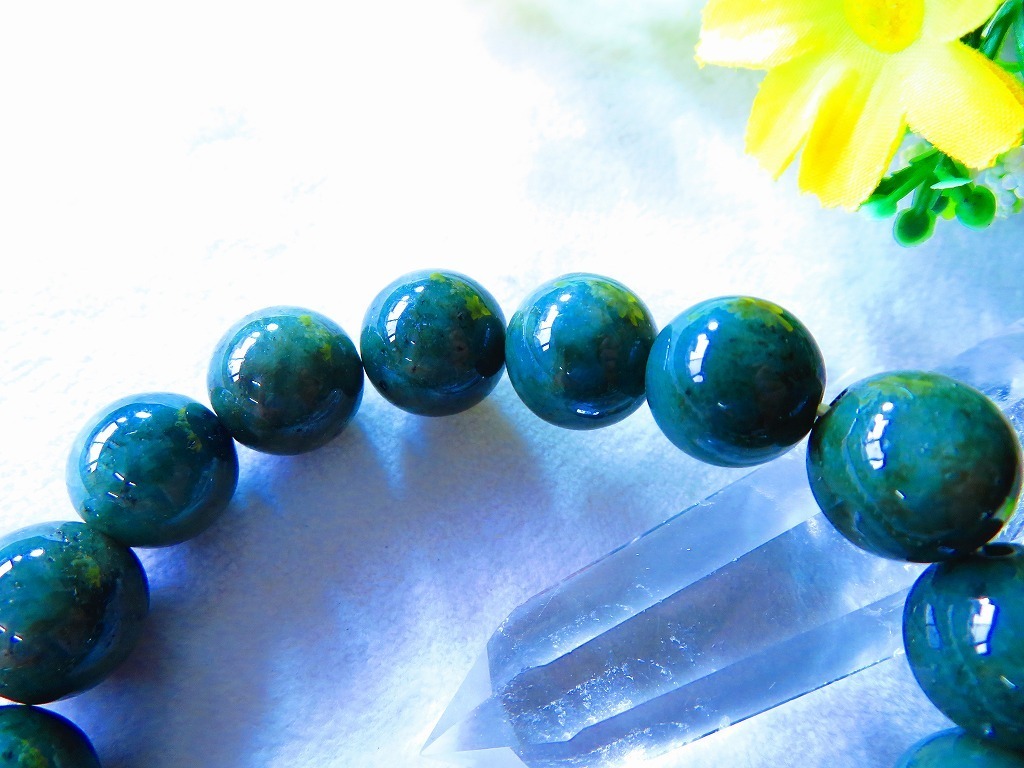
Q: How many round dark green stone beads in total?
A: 10